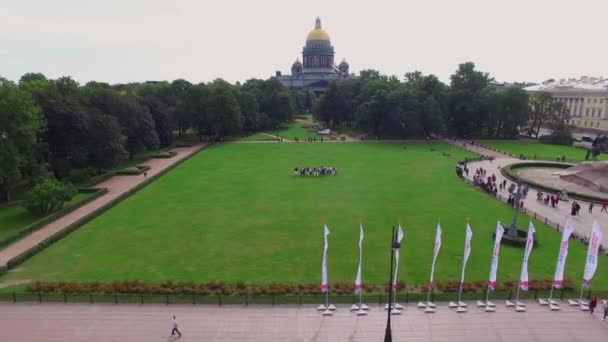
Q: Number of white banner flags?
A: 9